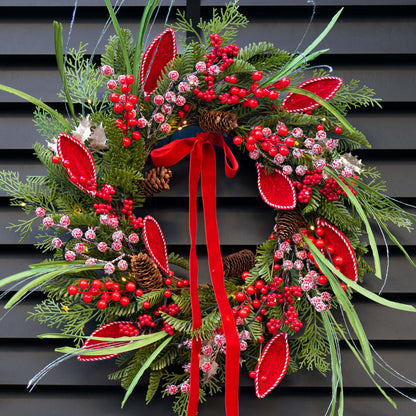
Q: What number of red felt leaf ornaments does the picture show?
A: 8